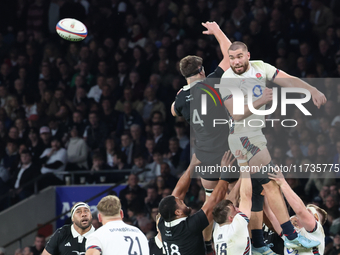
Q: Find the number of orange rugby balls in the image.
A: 0